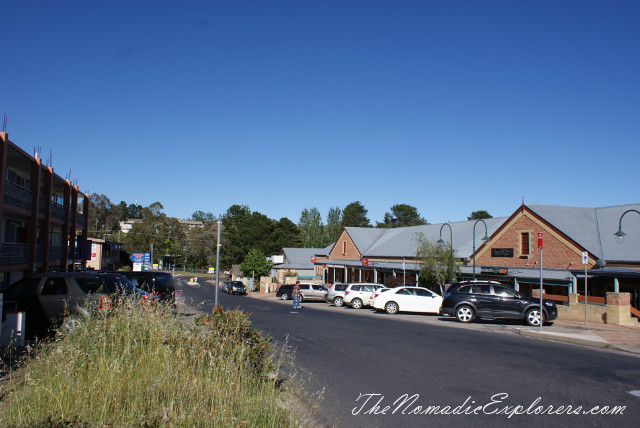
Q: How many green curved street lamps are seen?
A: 3